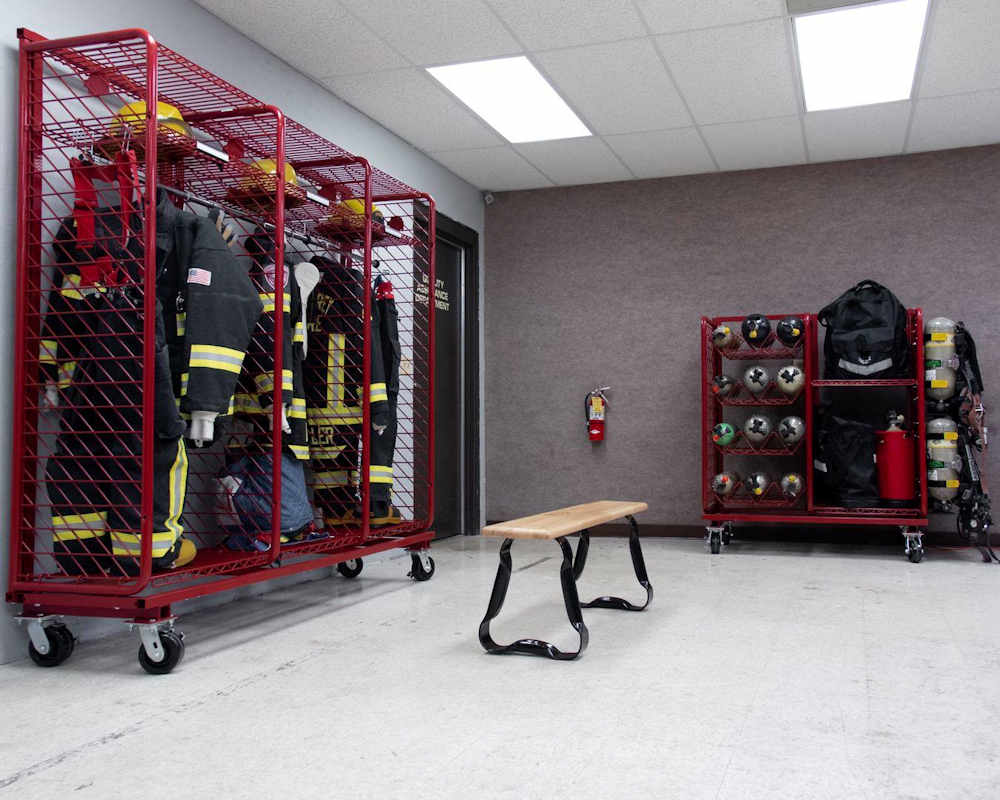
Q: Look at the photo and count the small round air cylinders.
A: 12